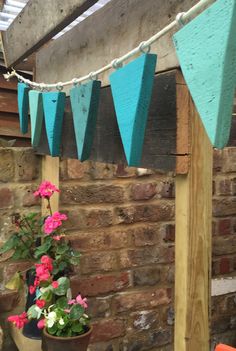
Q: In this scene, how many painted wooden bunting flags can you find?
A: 6